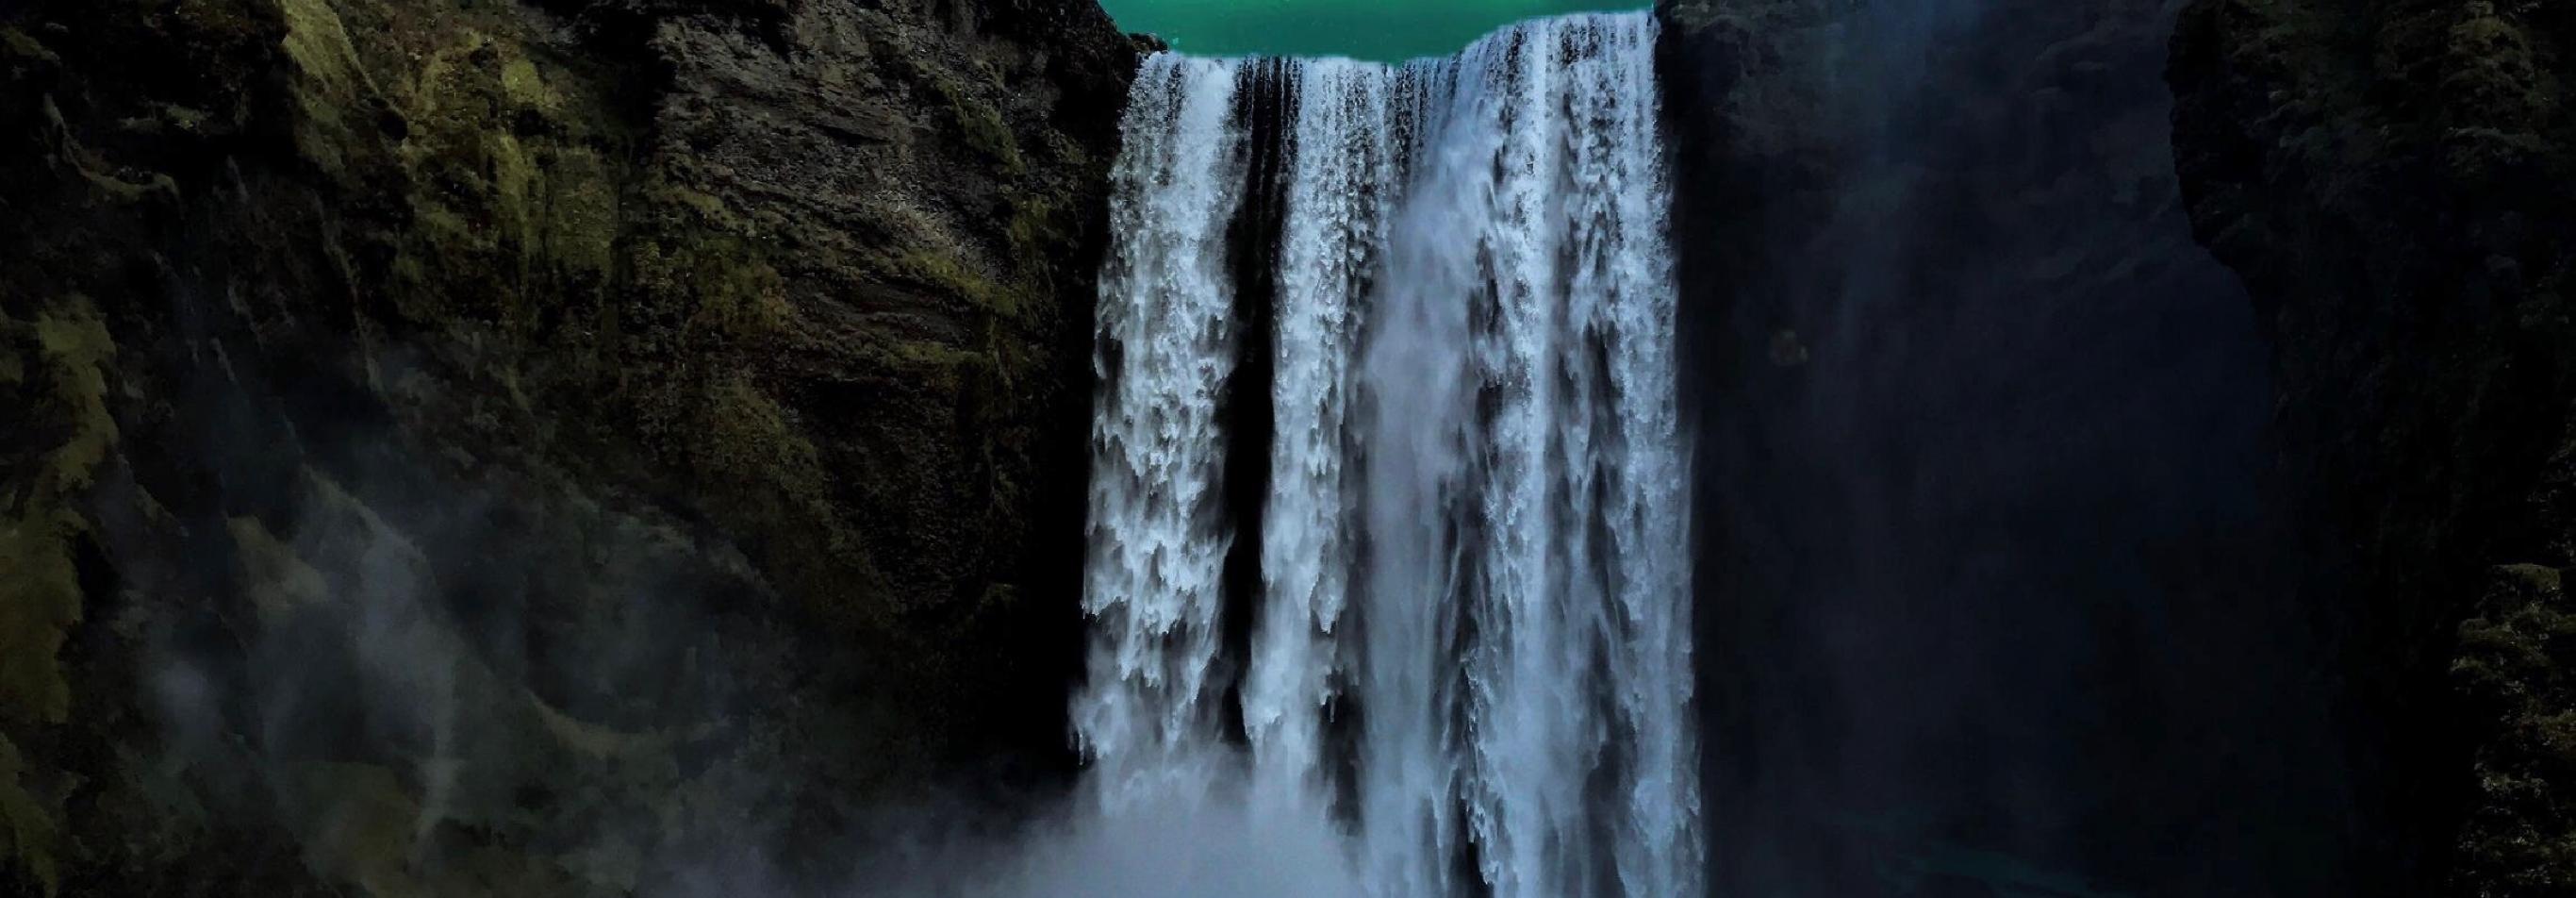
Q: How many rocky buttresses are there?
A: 2